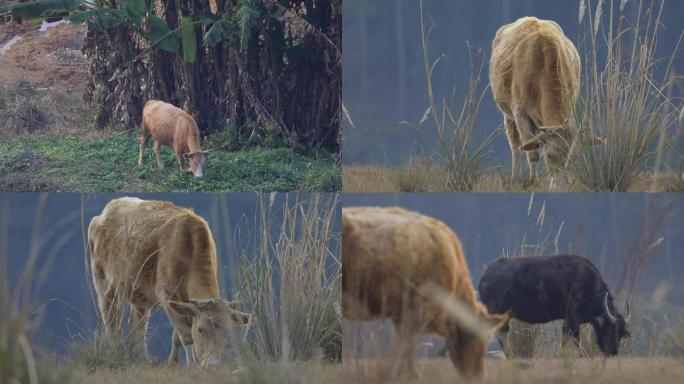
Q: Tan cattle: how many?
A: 4